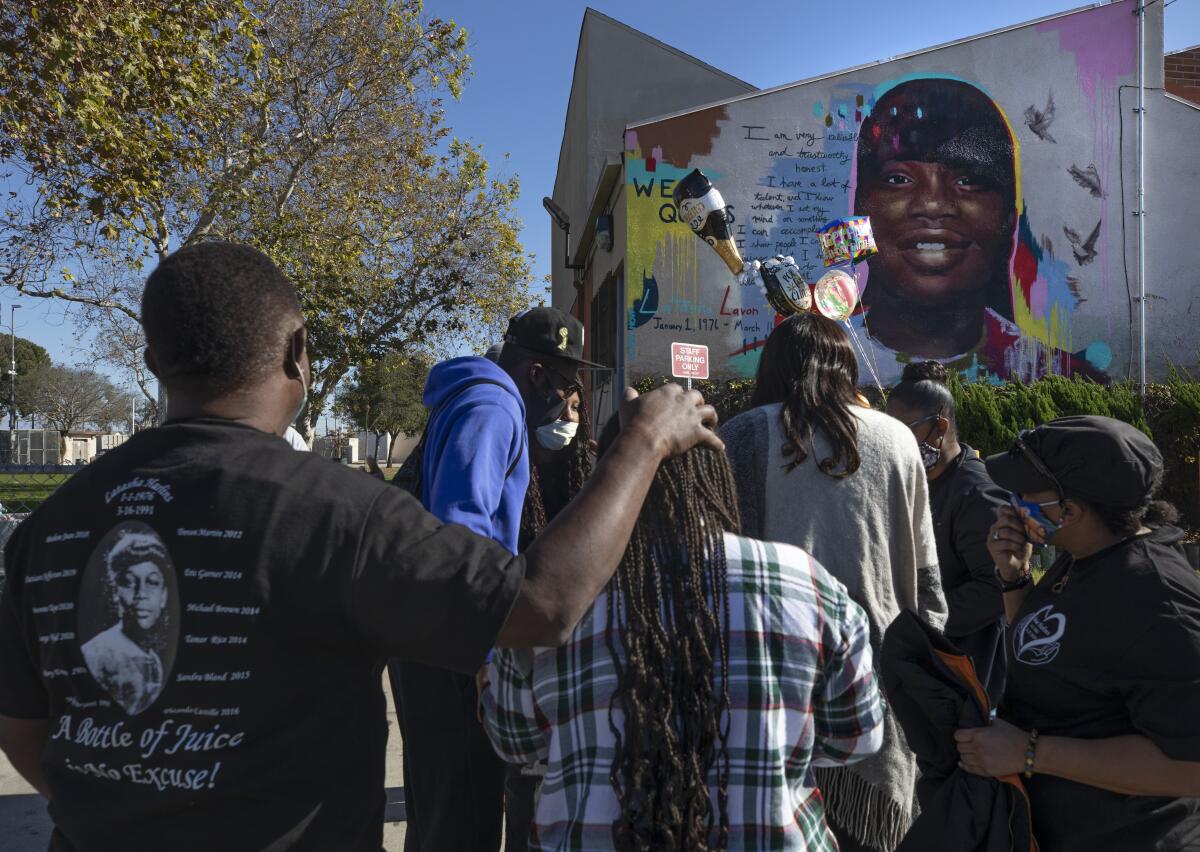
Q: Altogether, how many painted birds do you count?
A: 3